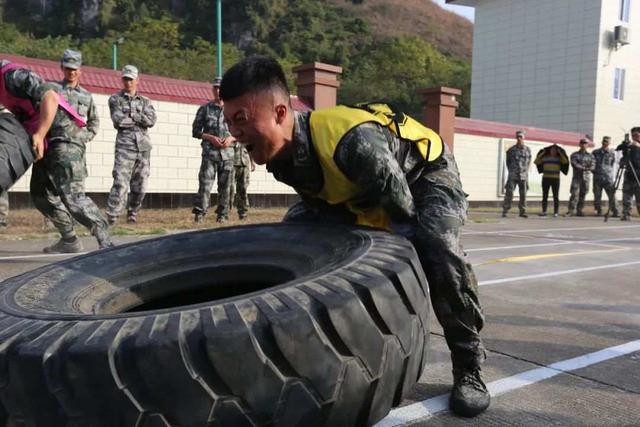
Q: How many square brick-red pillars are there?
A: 2